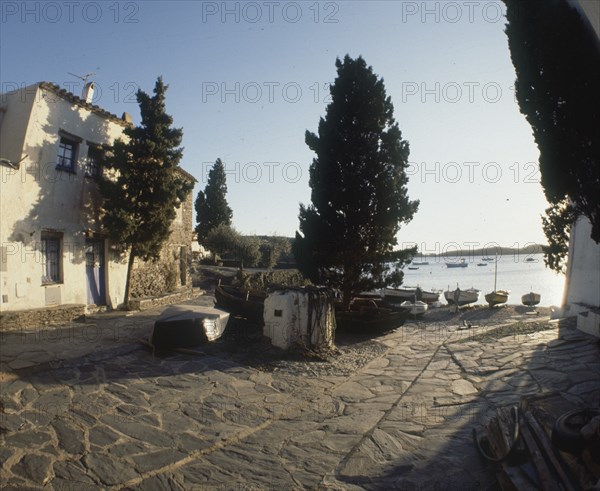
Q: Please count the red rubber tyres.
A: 0